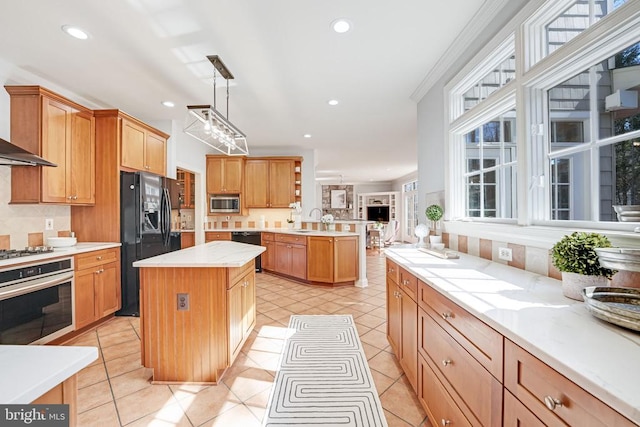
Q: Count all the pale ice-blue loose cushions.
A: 0